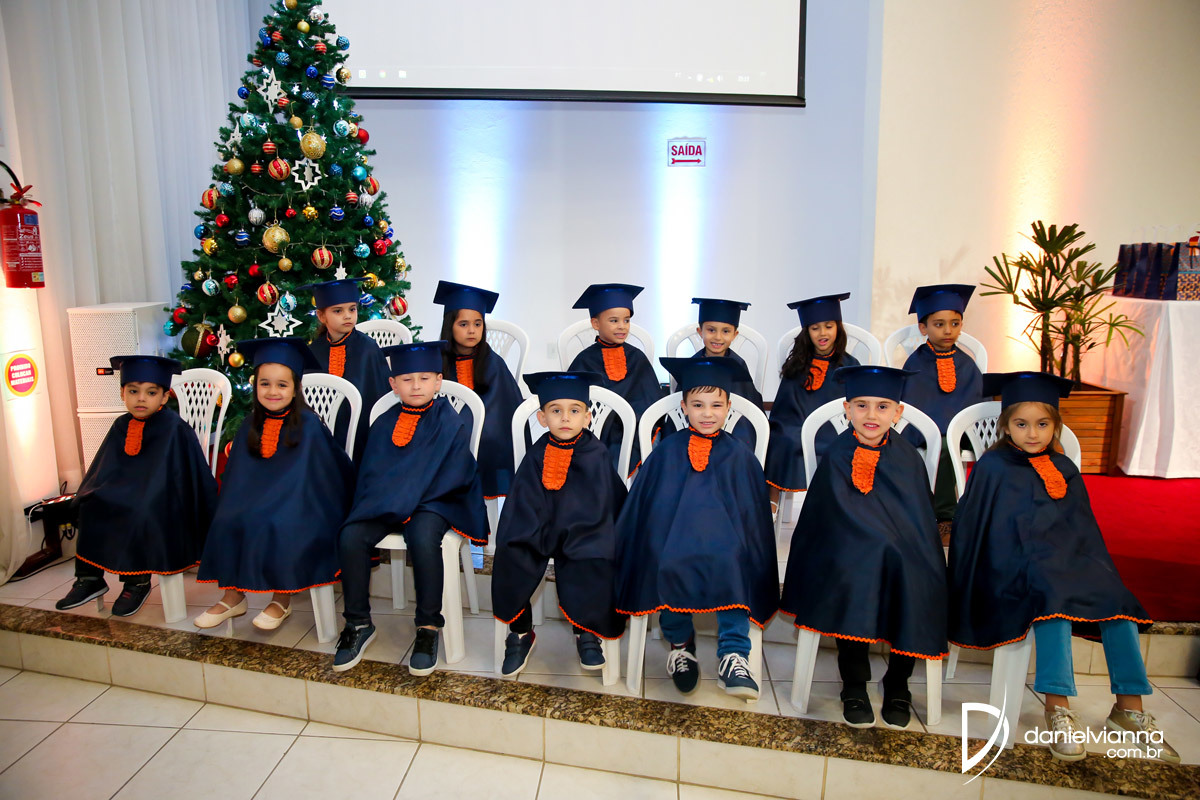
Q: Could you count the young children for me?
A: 13